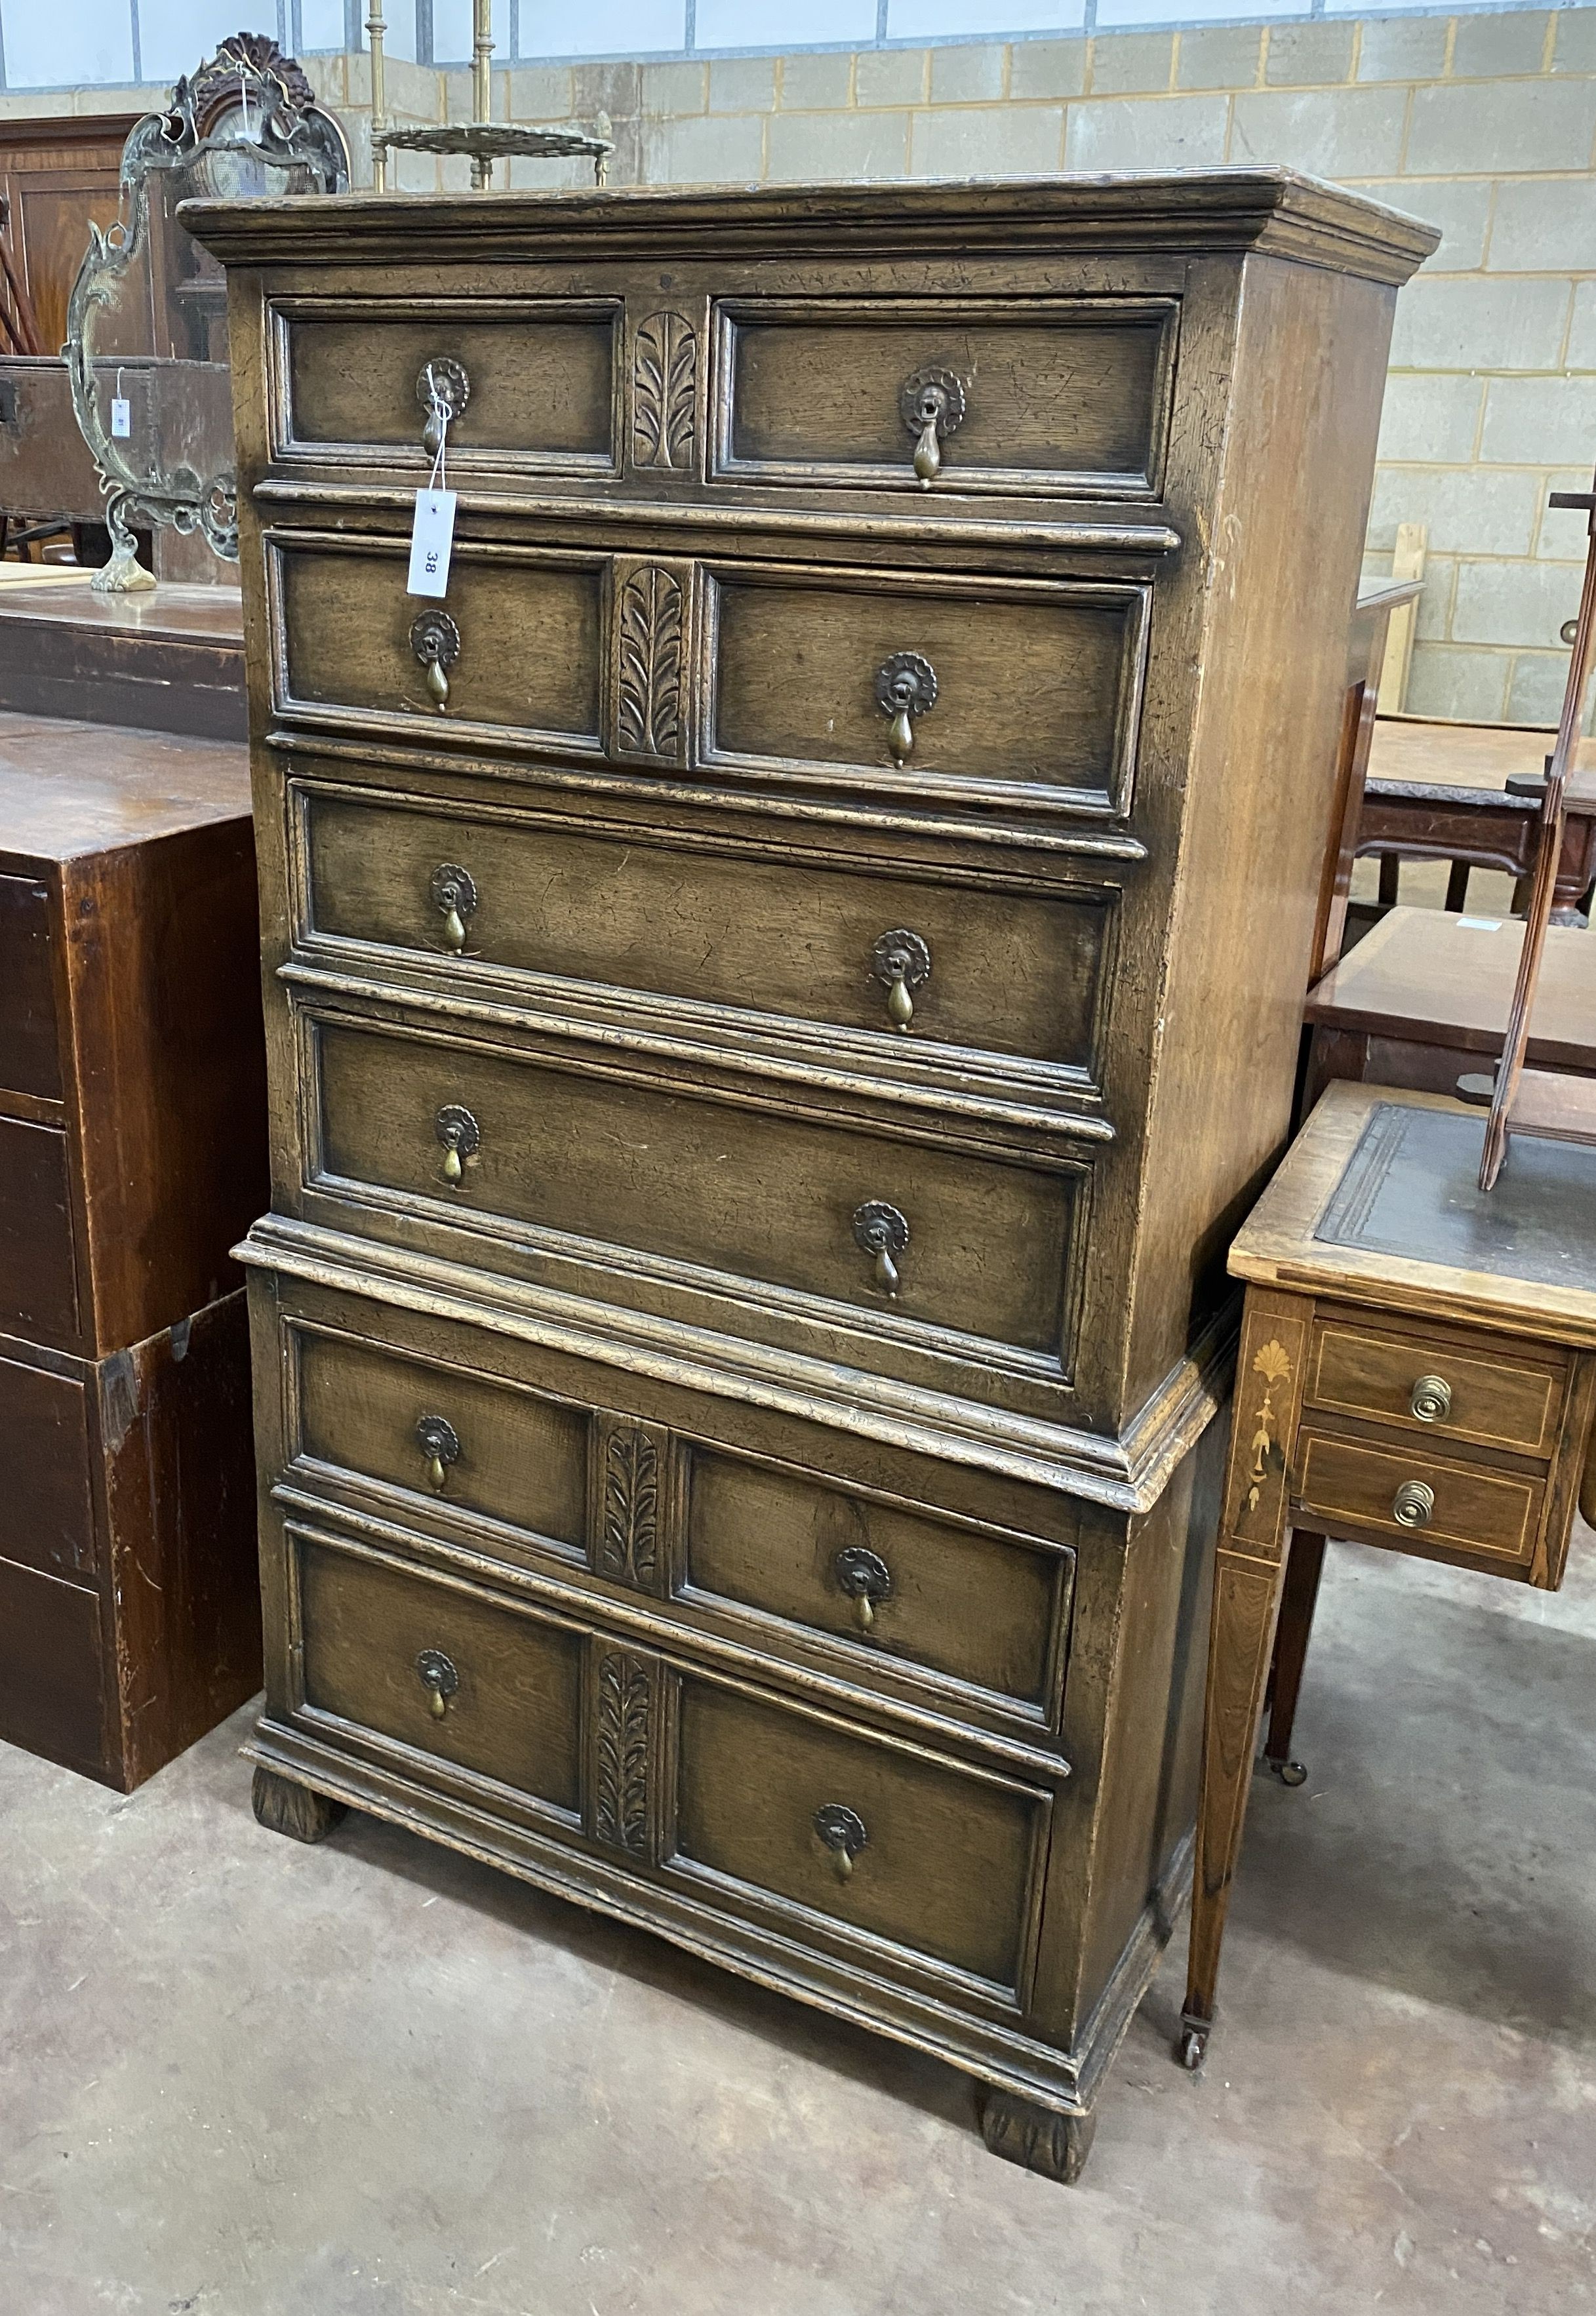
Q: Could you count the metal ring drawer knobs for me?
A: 2